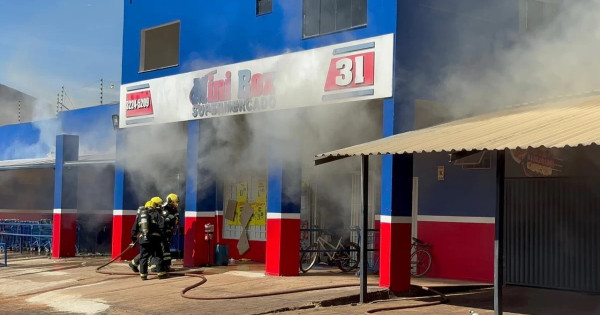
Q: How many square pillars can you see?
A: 5